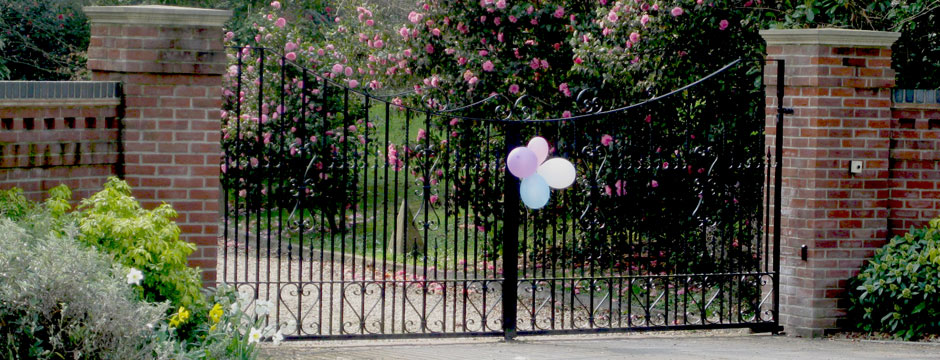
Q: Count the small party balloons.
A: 4